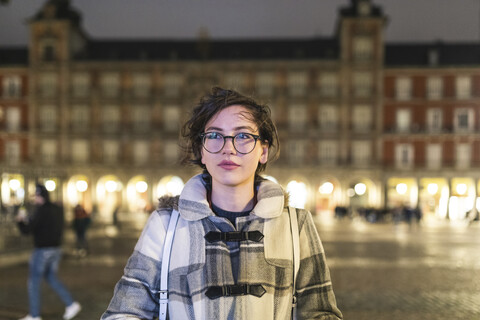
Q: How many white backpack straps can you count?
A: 2